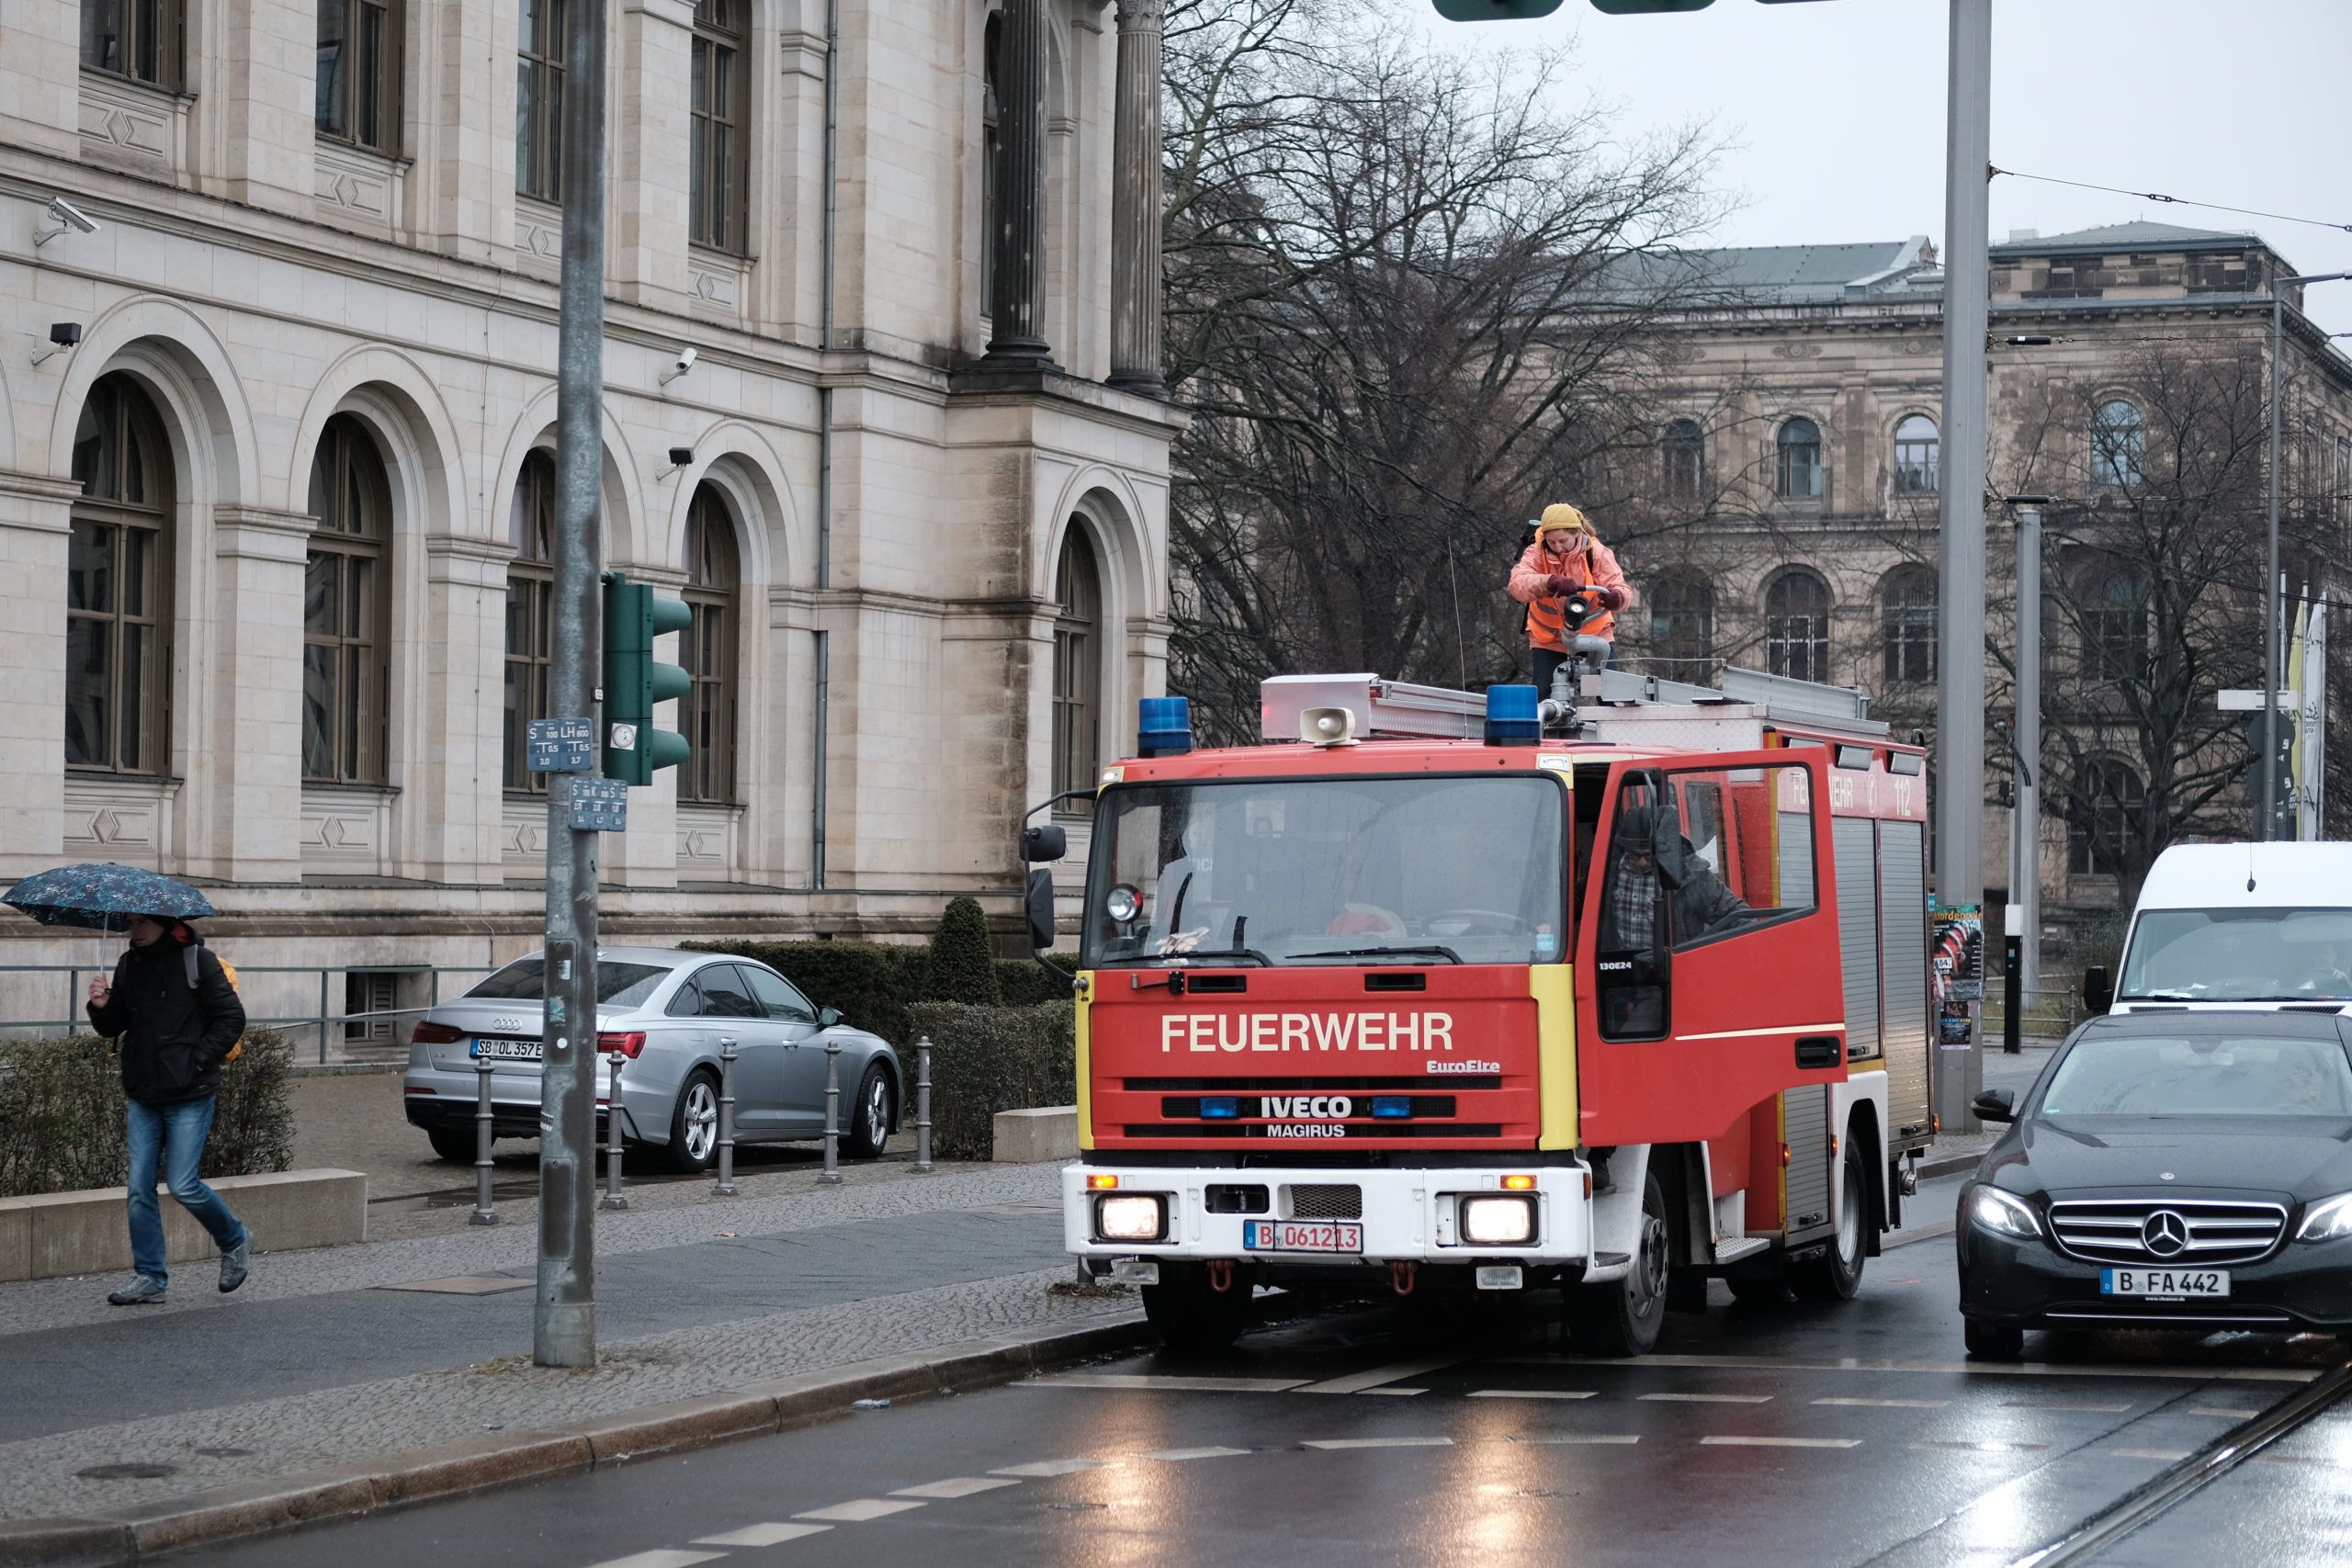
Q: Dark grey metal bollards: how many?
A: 5